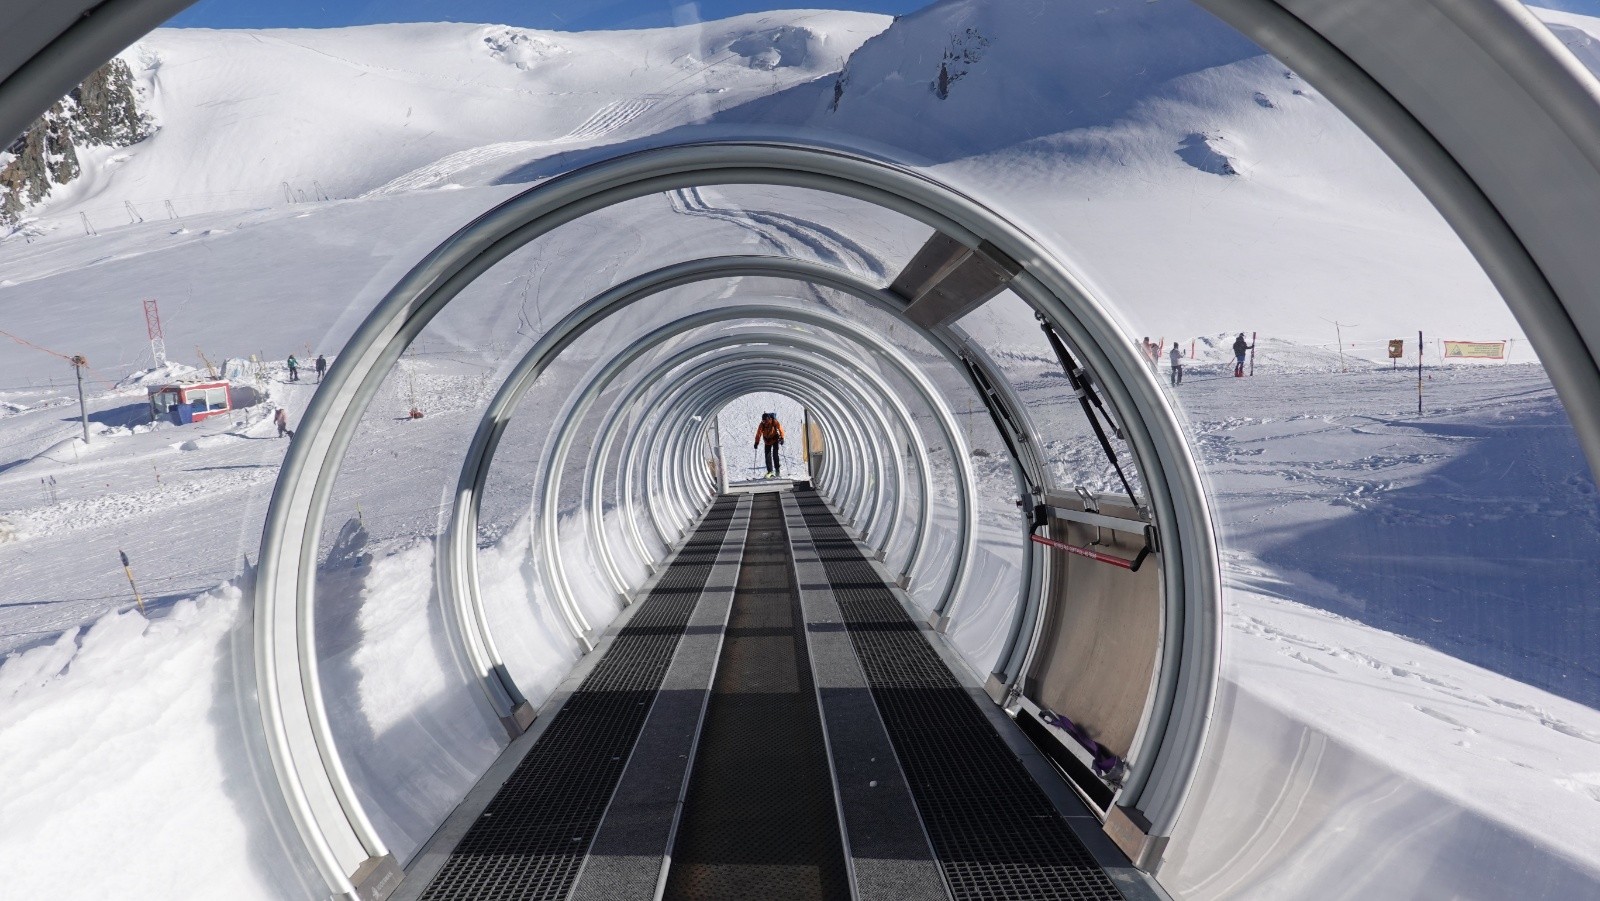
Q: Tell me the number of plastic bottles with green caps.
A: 0